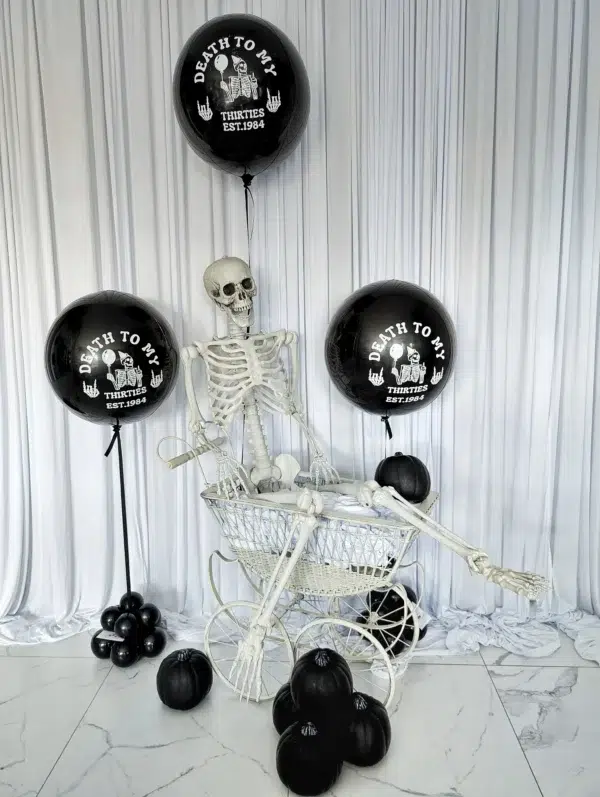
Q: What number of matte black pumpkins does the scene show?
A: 6